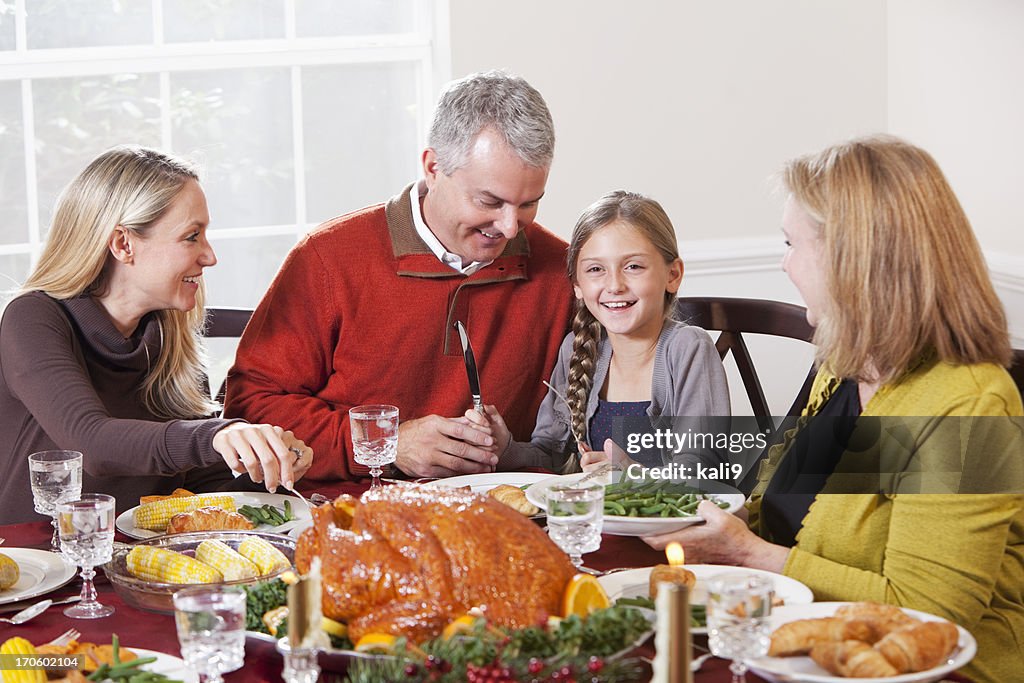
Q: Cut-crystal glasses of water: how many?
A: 6